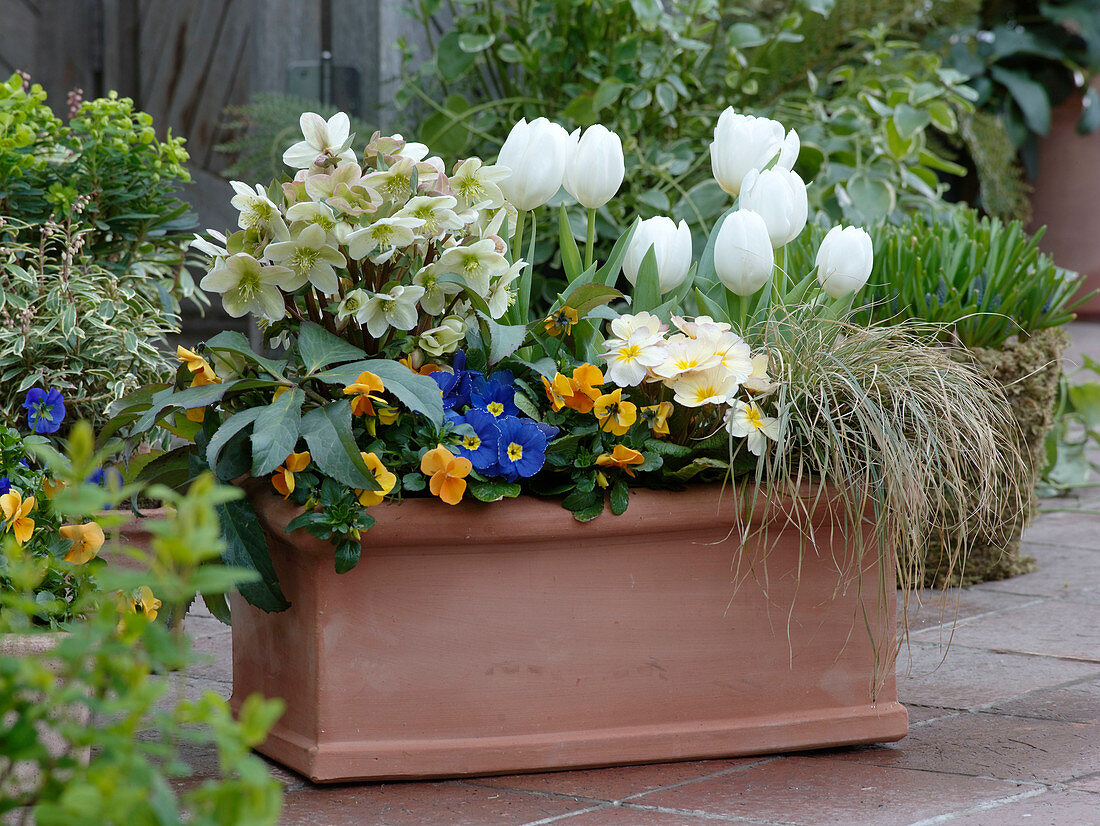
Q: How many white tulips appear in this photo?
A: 7